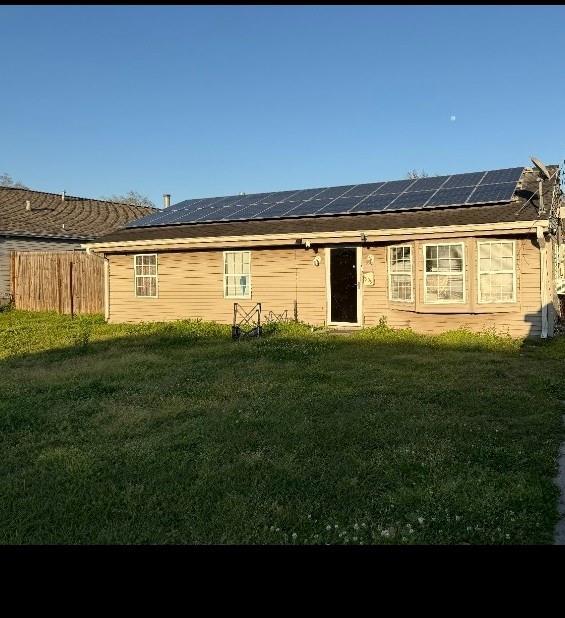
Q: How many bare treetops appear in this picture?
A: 3